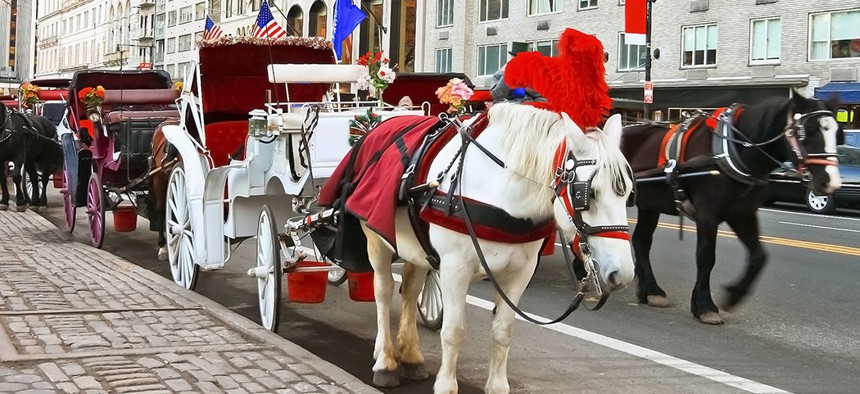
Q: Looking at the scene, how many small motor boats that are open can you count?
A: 0